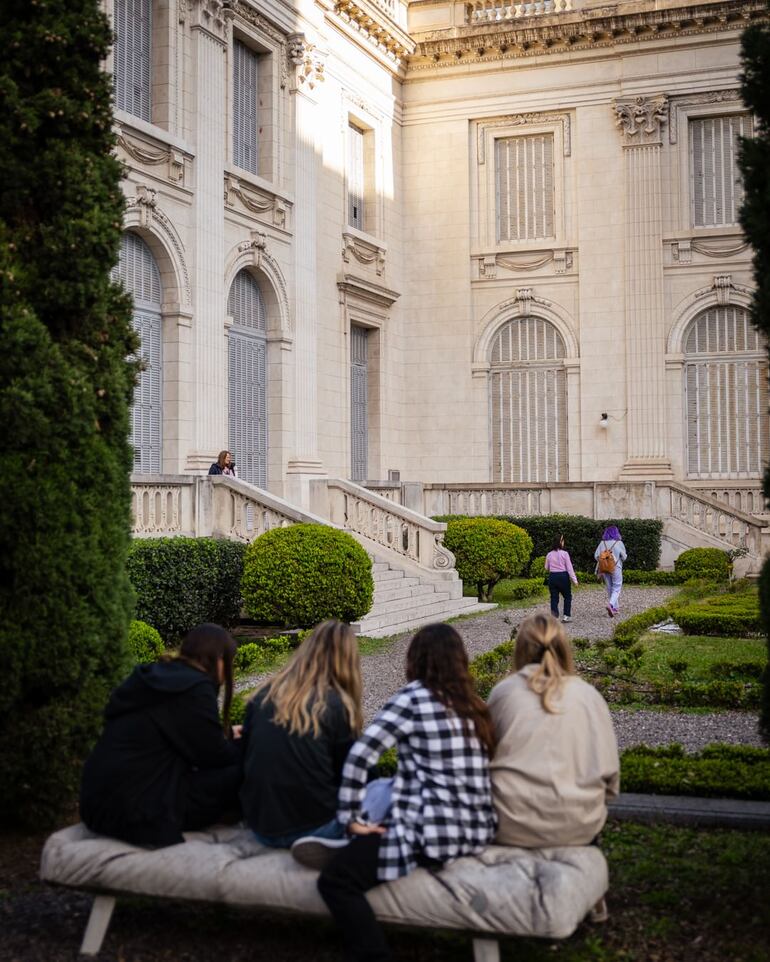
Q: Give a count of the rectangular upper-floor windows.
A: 5